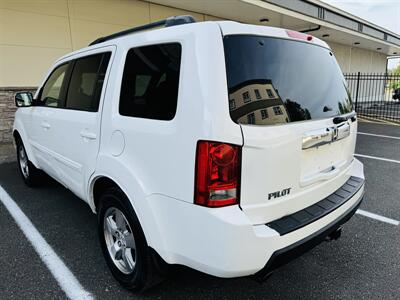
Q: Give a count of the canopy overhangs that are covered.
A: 1